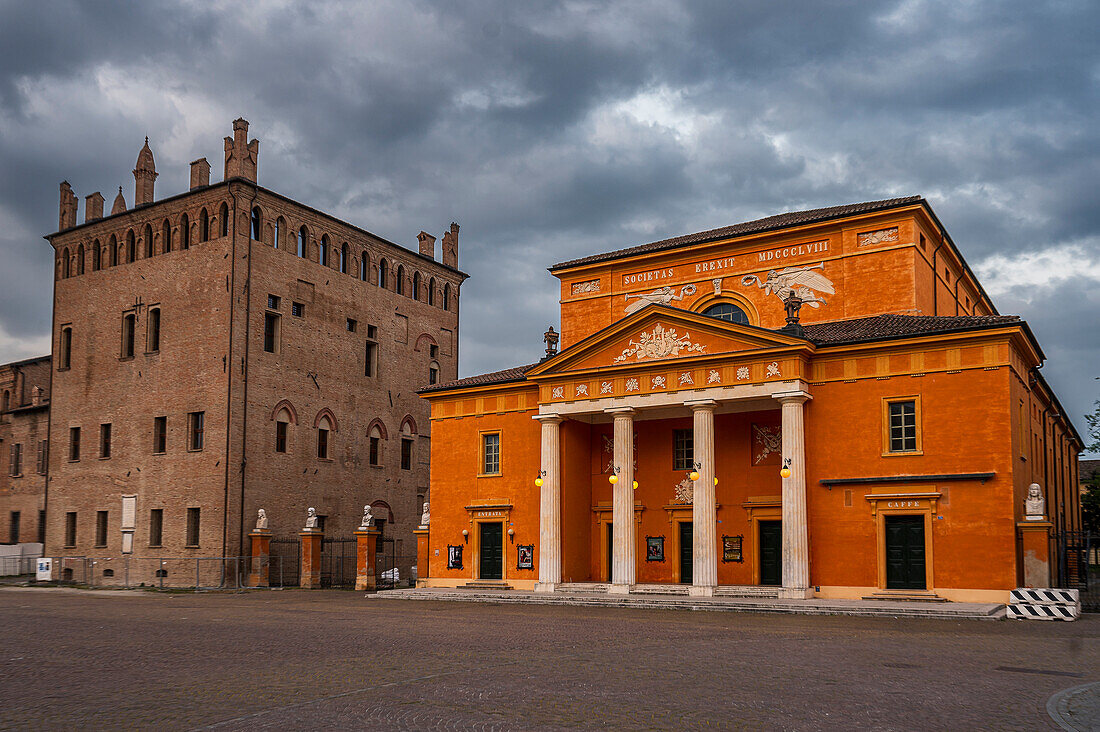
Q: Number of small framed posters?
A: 4